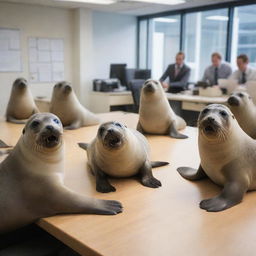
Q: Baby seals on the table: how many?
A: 7